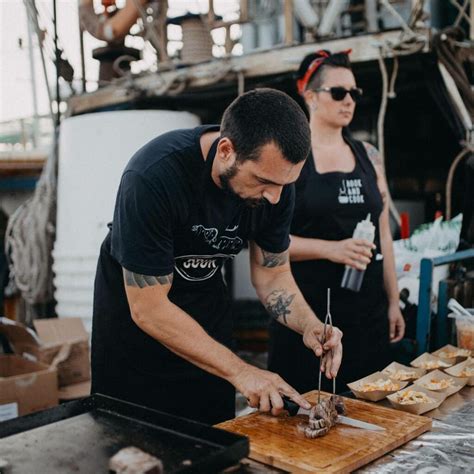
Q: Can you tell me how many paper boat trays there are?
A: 7